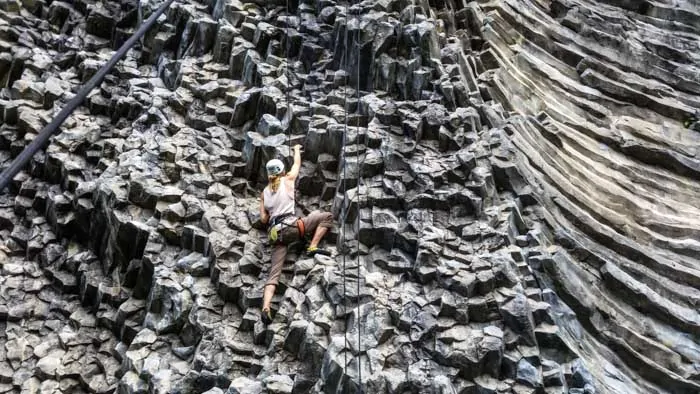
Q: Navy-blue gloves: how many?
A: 0